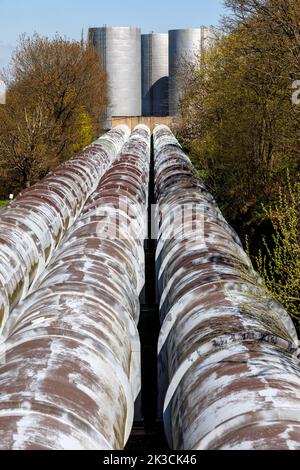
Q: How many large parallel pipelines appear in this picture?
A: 3